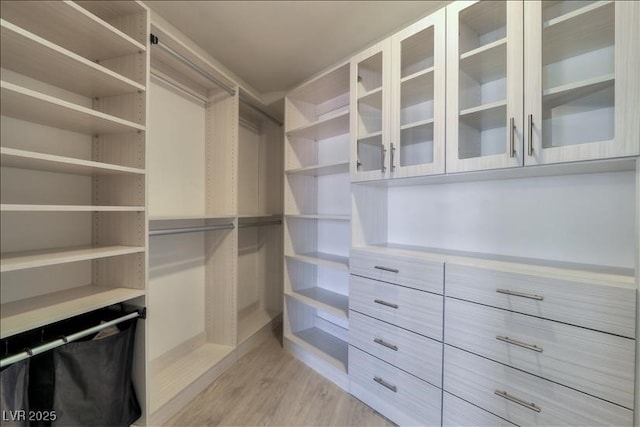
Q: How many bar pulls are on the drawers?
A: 7